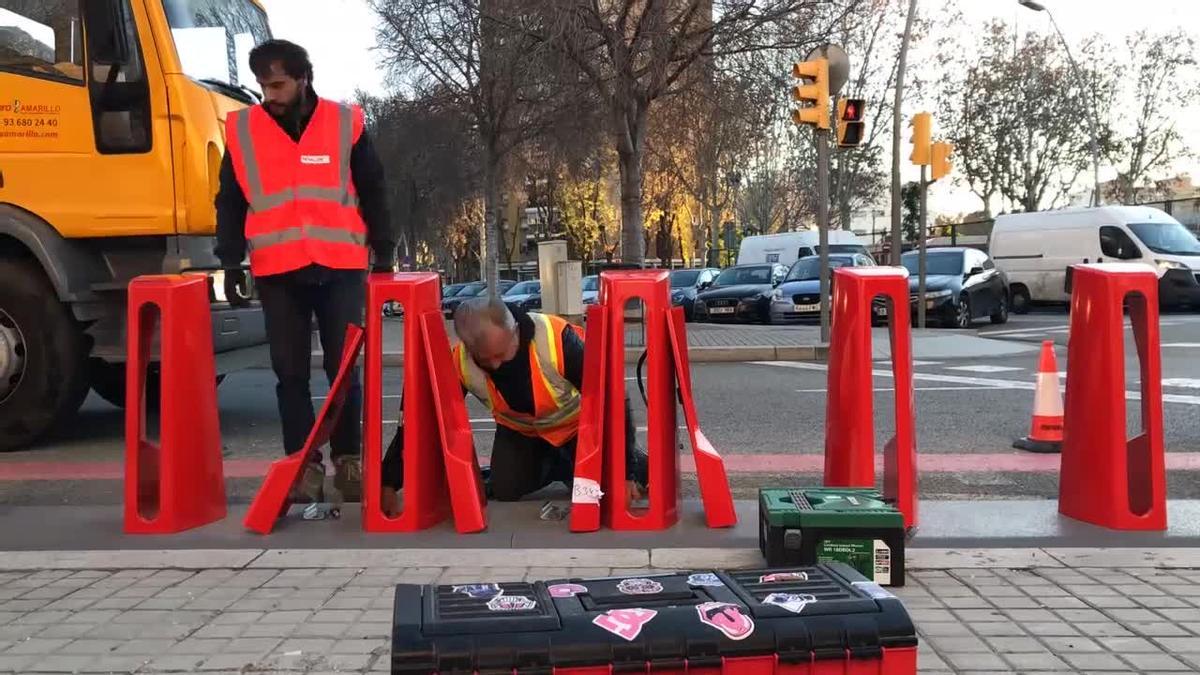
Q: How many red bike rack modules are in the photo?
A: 5